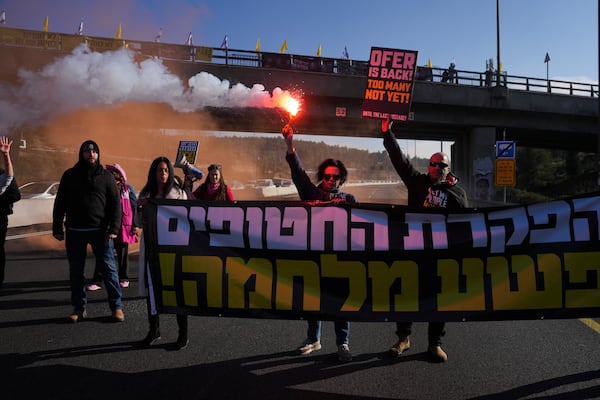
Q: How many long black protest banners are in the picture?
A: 1